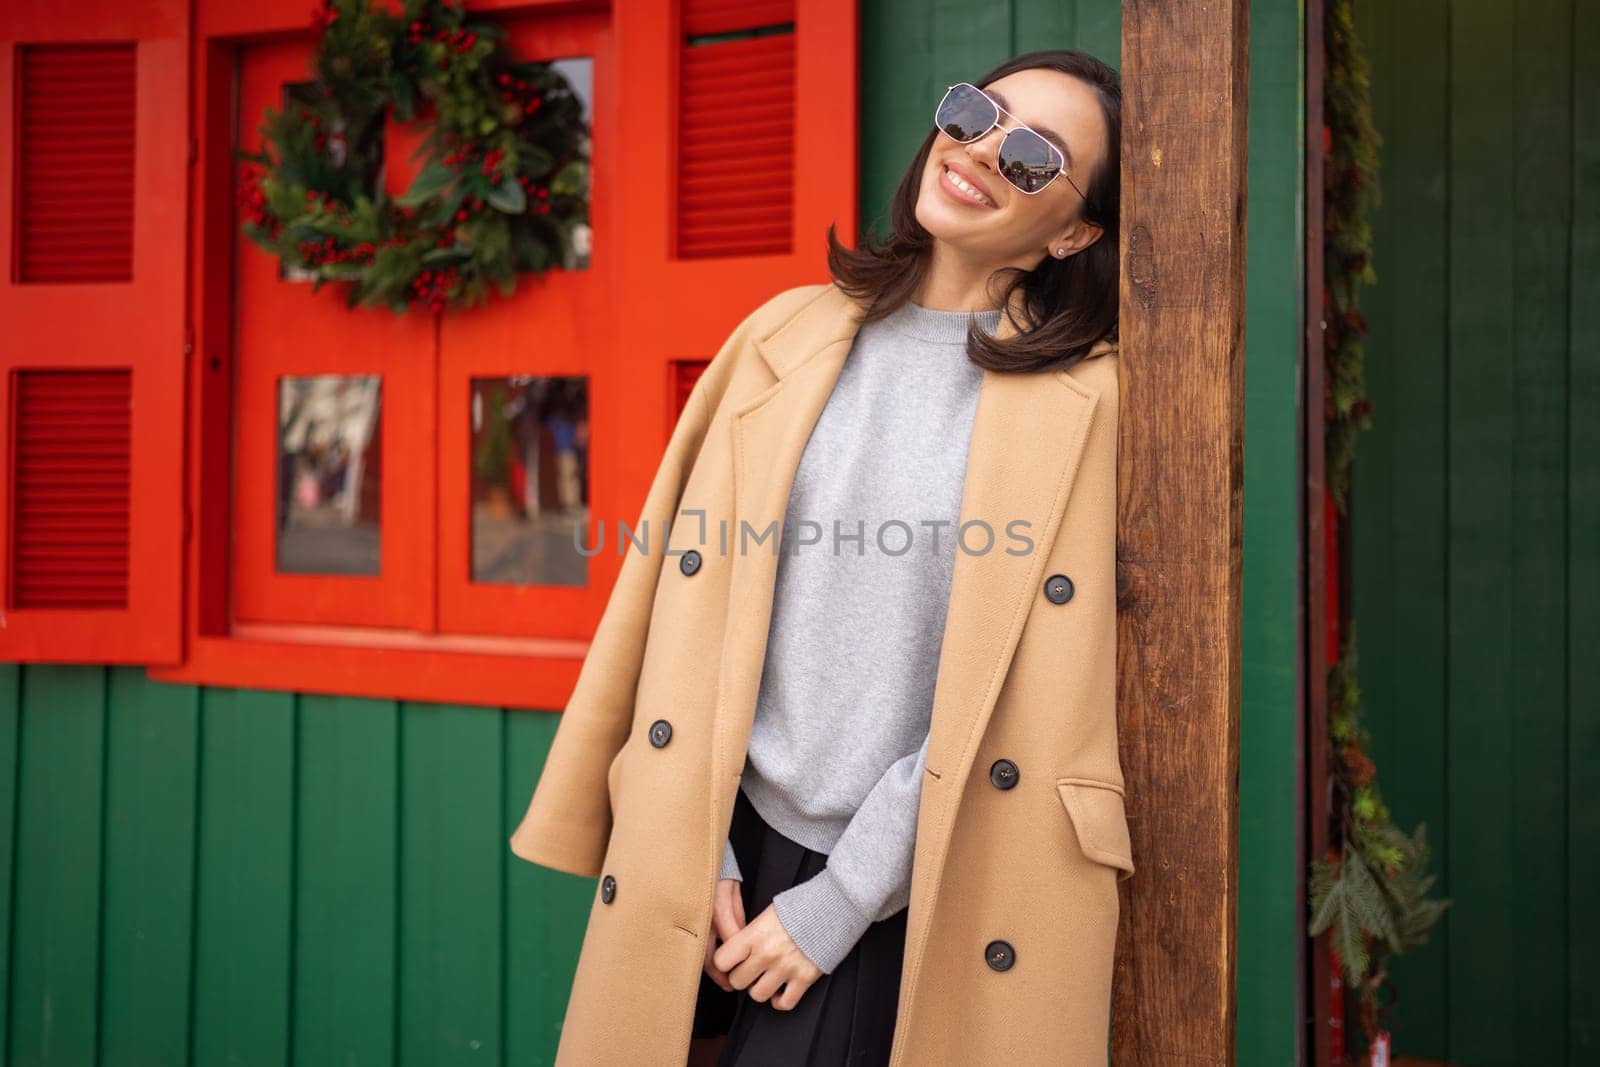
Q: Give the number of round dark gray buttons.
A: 6